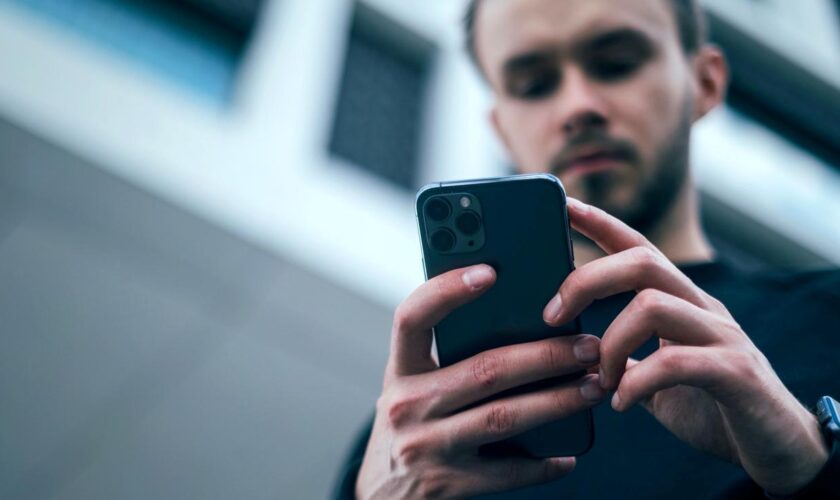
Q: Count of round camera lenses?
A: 3